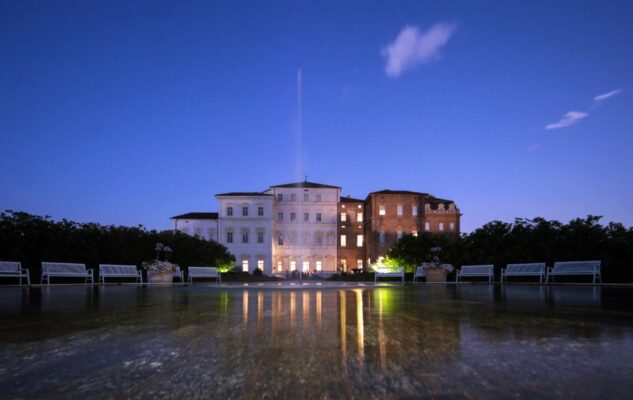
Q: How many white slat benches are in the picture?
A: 10